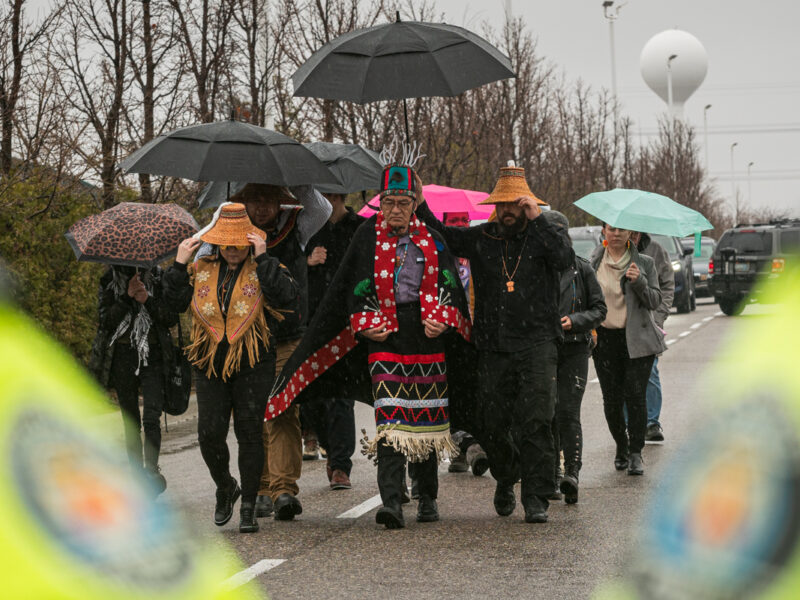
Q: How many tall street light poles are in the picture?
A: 5